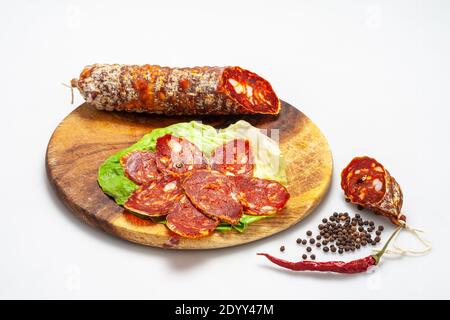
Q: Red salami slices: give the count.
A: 7